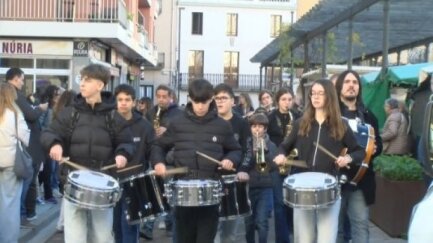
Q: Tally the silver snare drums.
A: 3